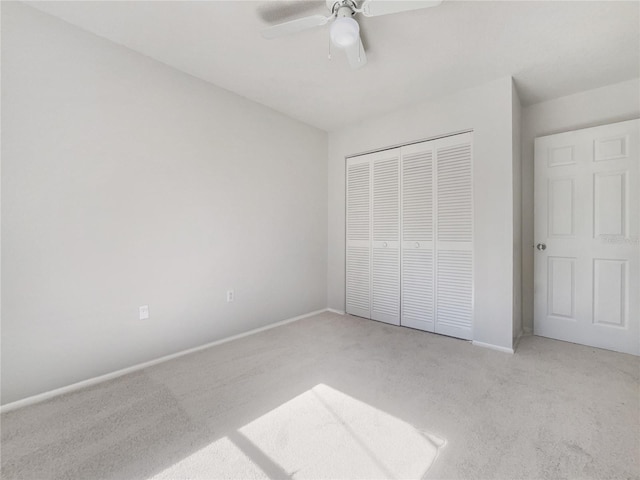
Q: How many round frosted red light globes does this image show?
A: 0